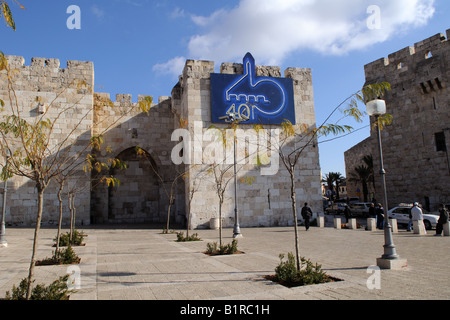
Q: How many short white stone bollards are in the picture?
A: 7